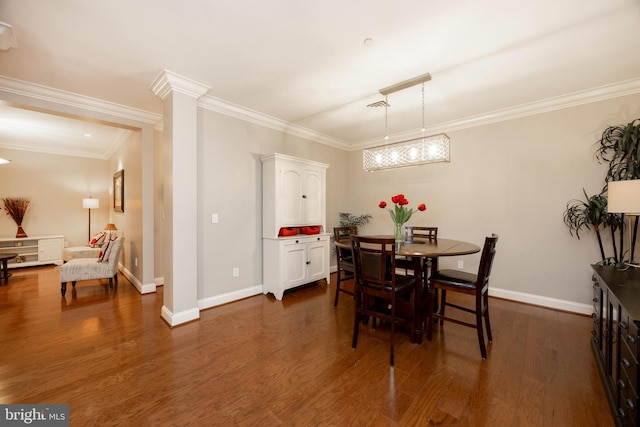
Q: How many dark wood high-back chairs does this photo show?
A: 4